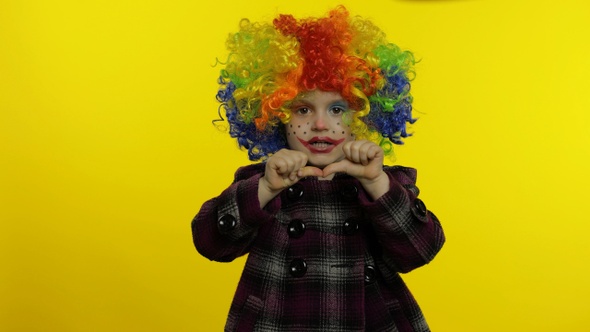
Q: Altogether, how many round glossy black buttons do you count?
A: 8